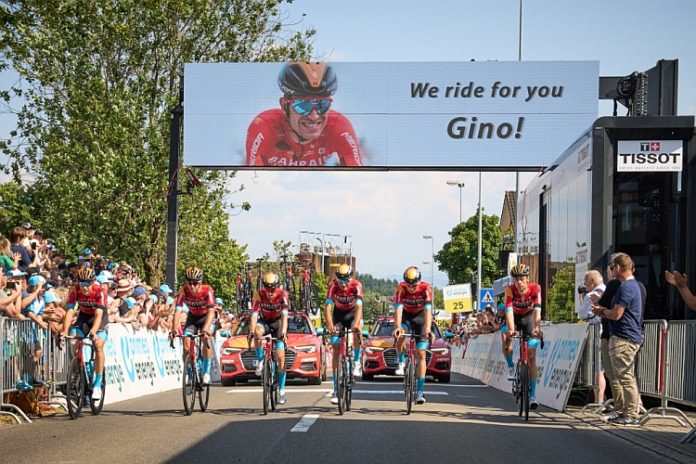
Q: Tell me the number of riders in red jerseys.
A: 6